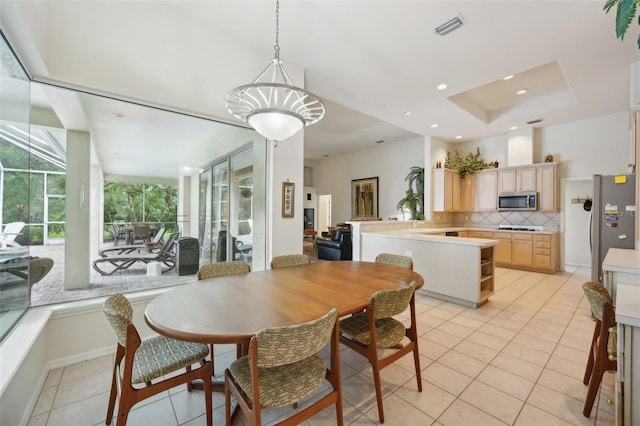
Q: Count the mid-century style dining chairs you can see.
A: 7